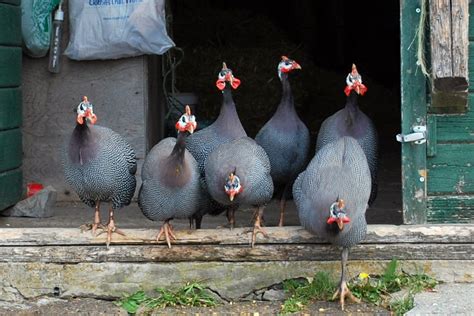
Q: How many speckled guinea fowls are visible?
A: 7